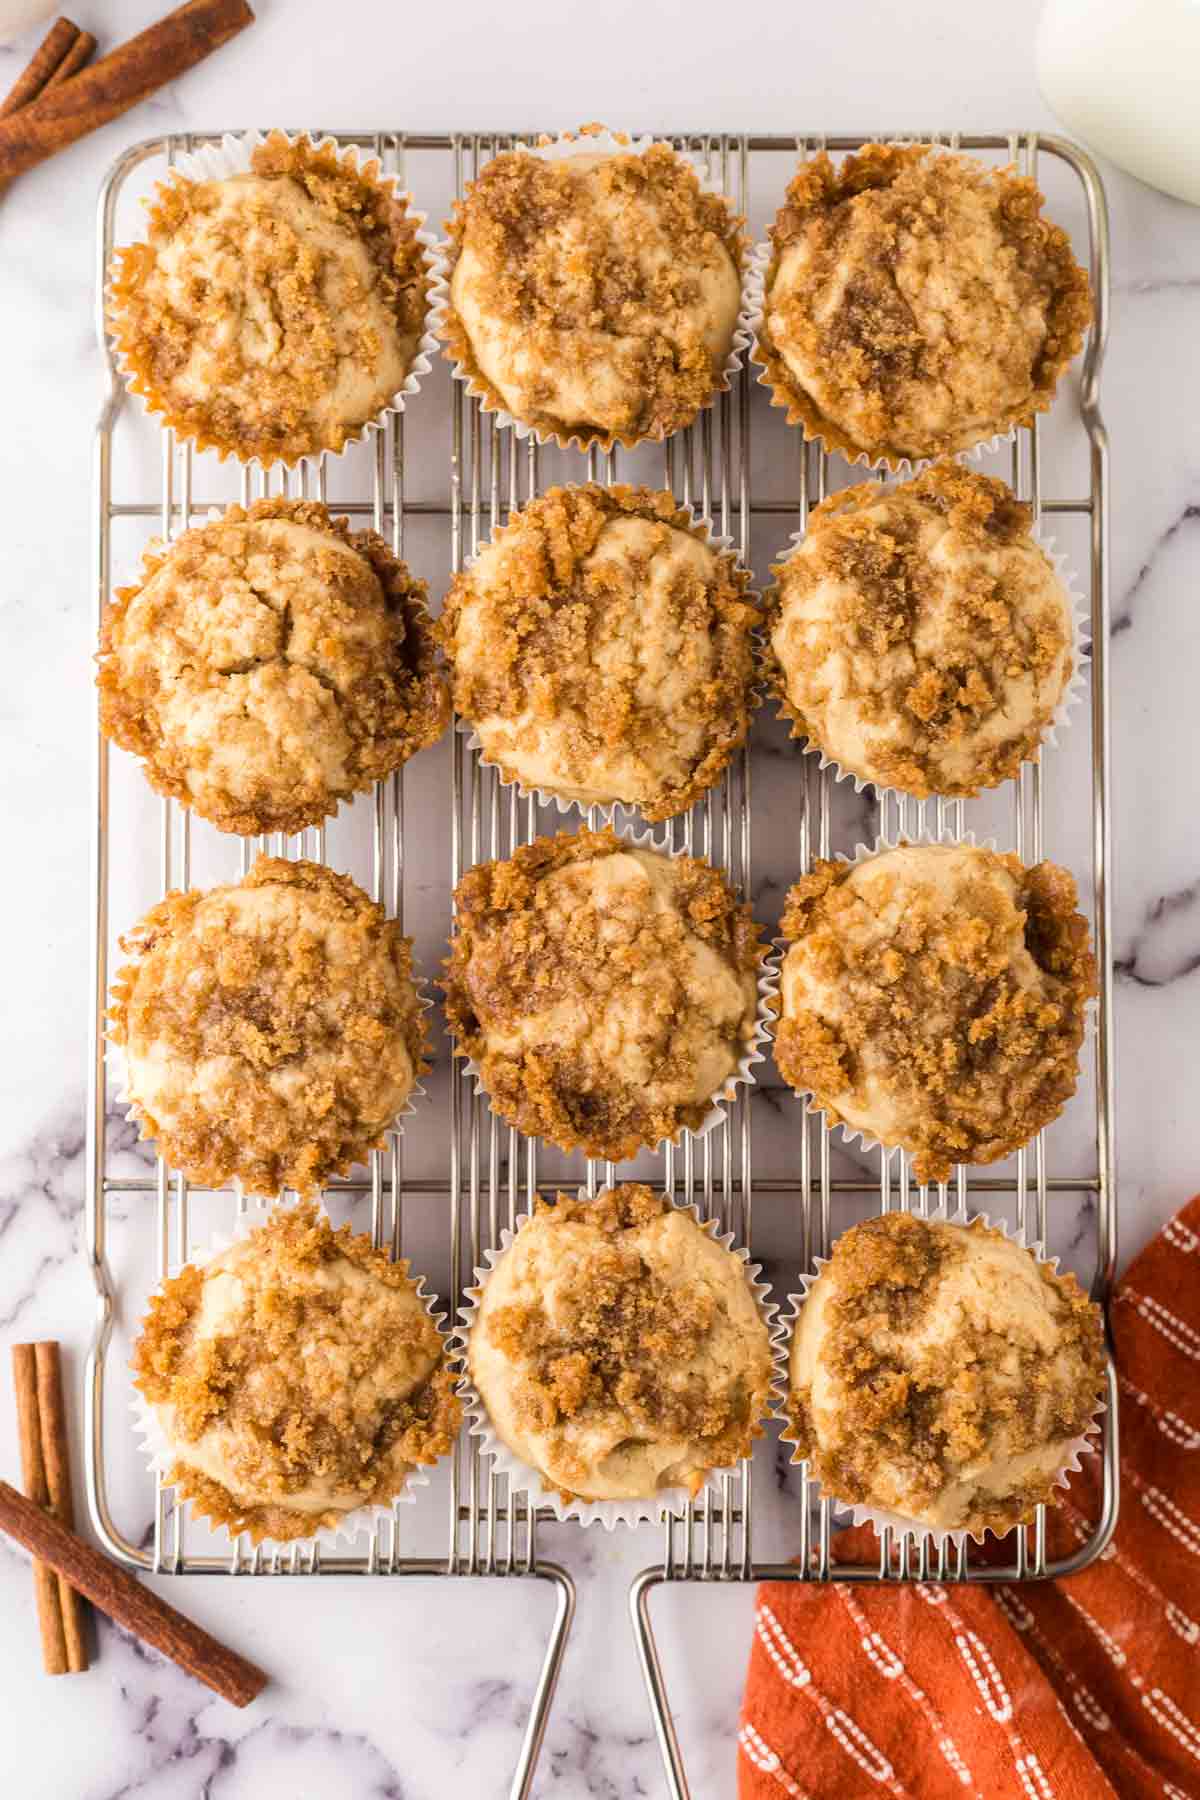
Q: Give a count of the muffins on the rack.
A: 12